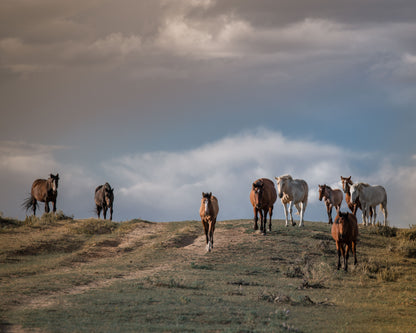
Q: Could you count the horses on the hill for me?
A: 9